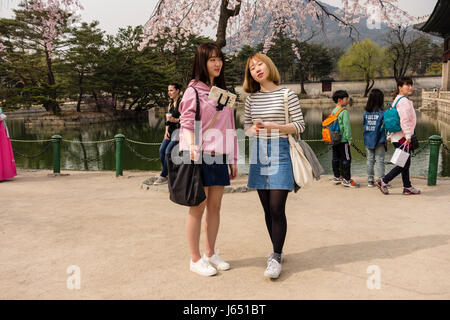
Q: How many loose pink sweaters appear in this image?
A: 2